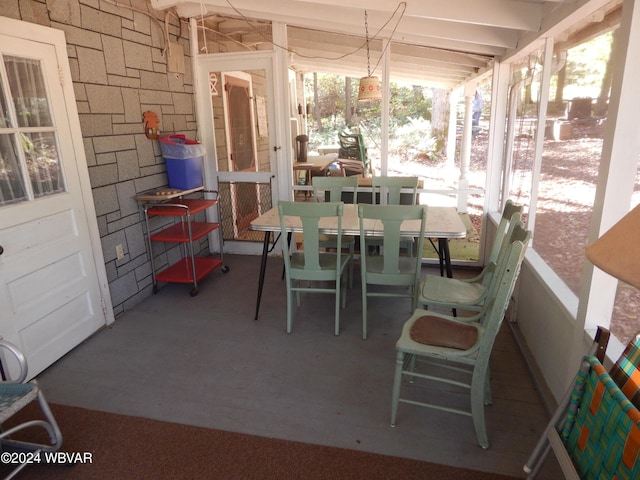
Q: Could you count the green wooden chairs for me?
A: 6